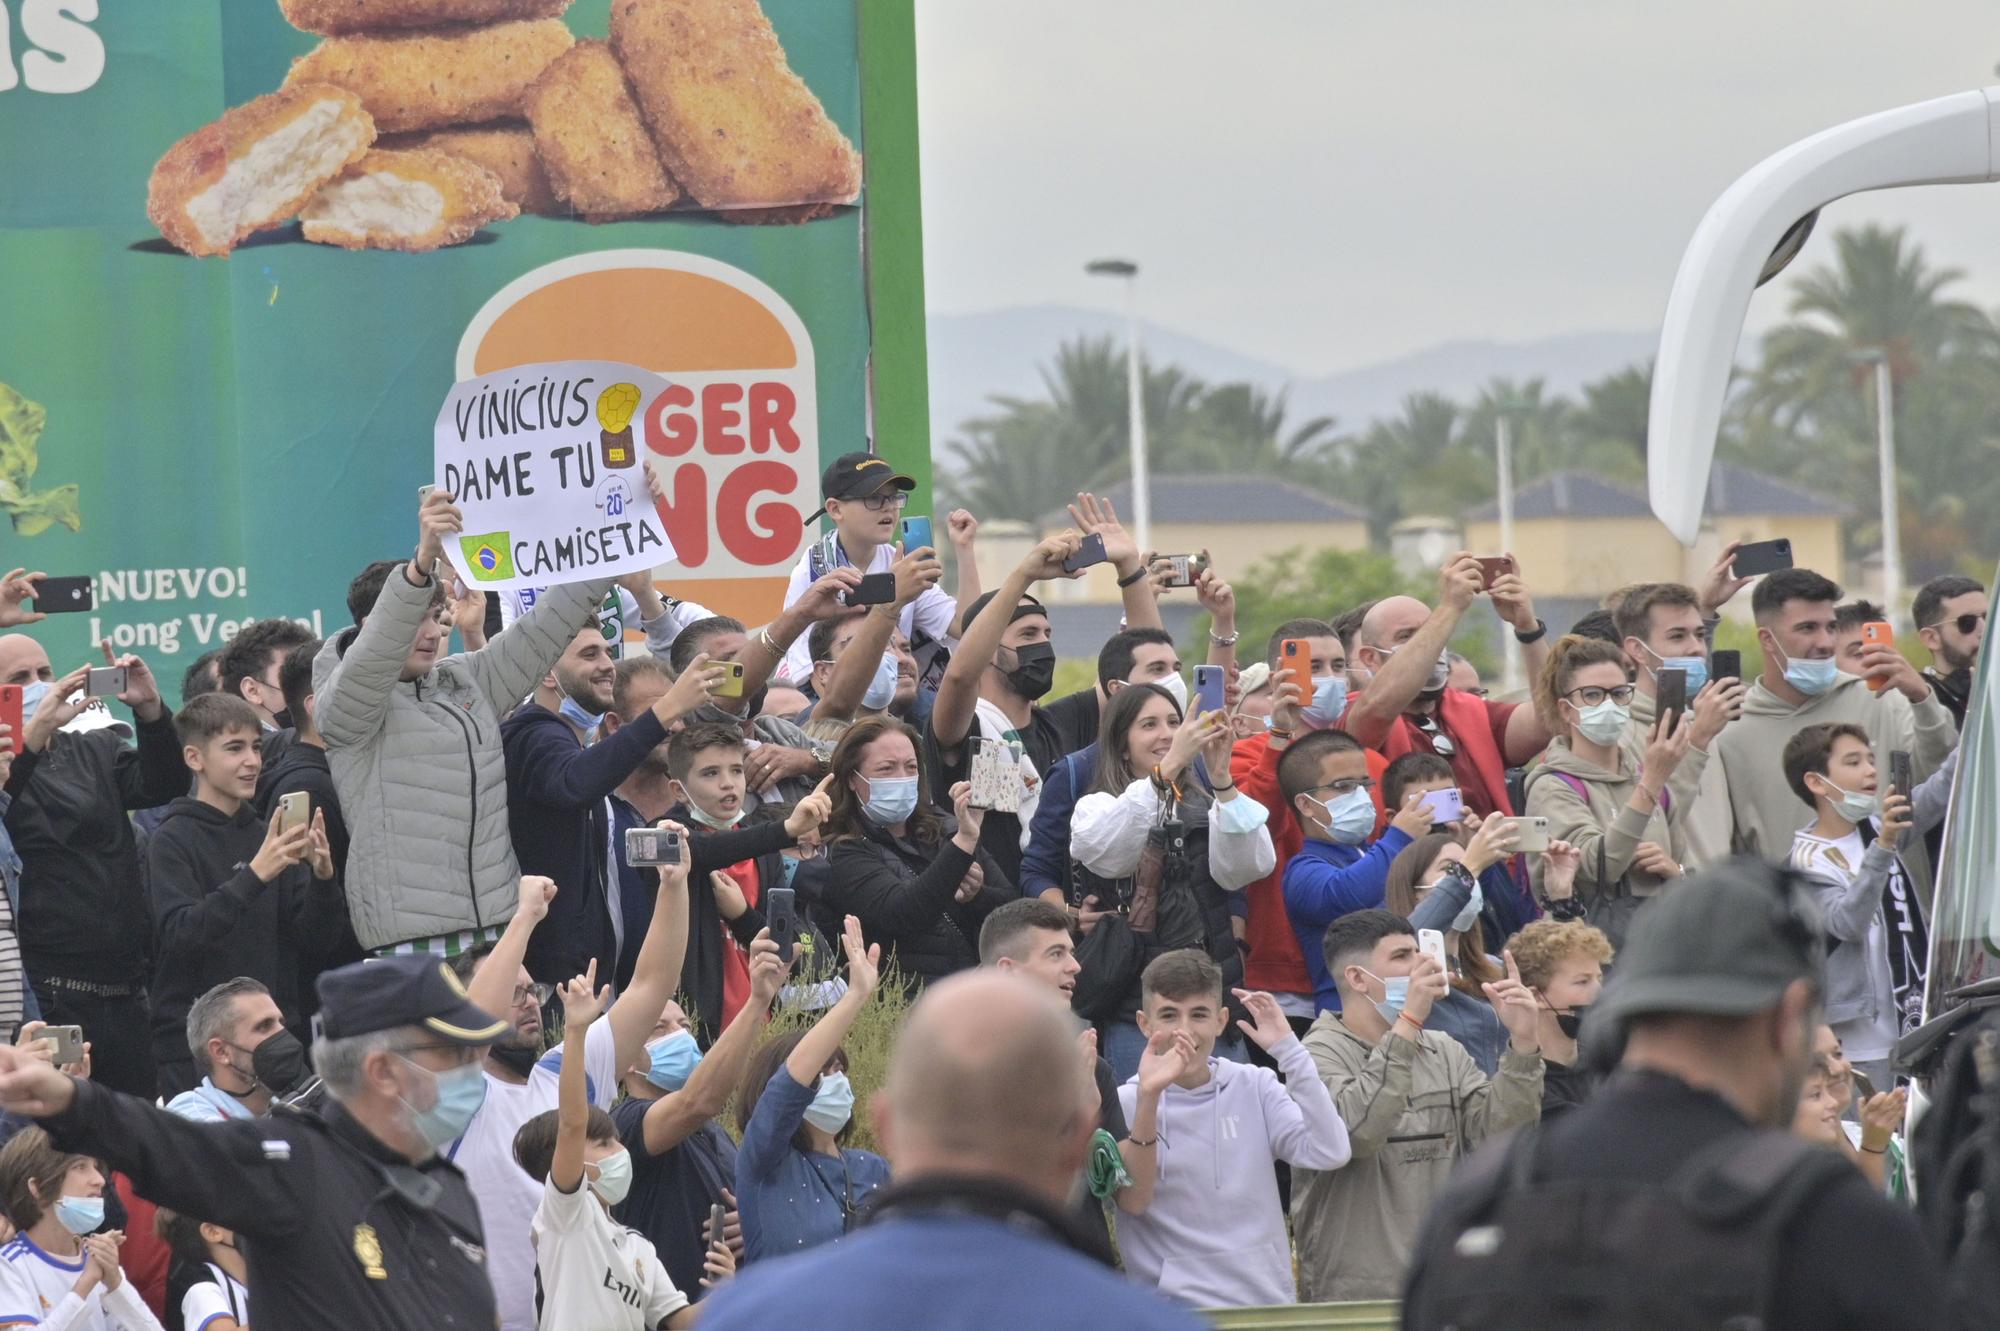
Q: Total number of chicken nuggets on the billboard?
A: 7